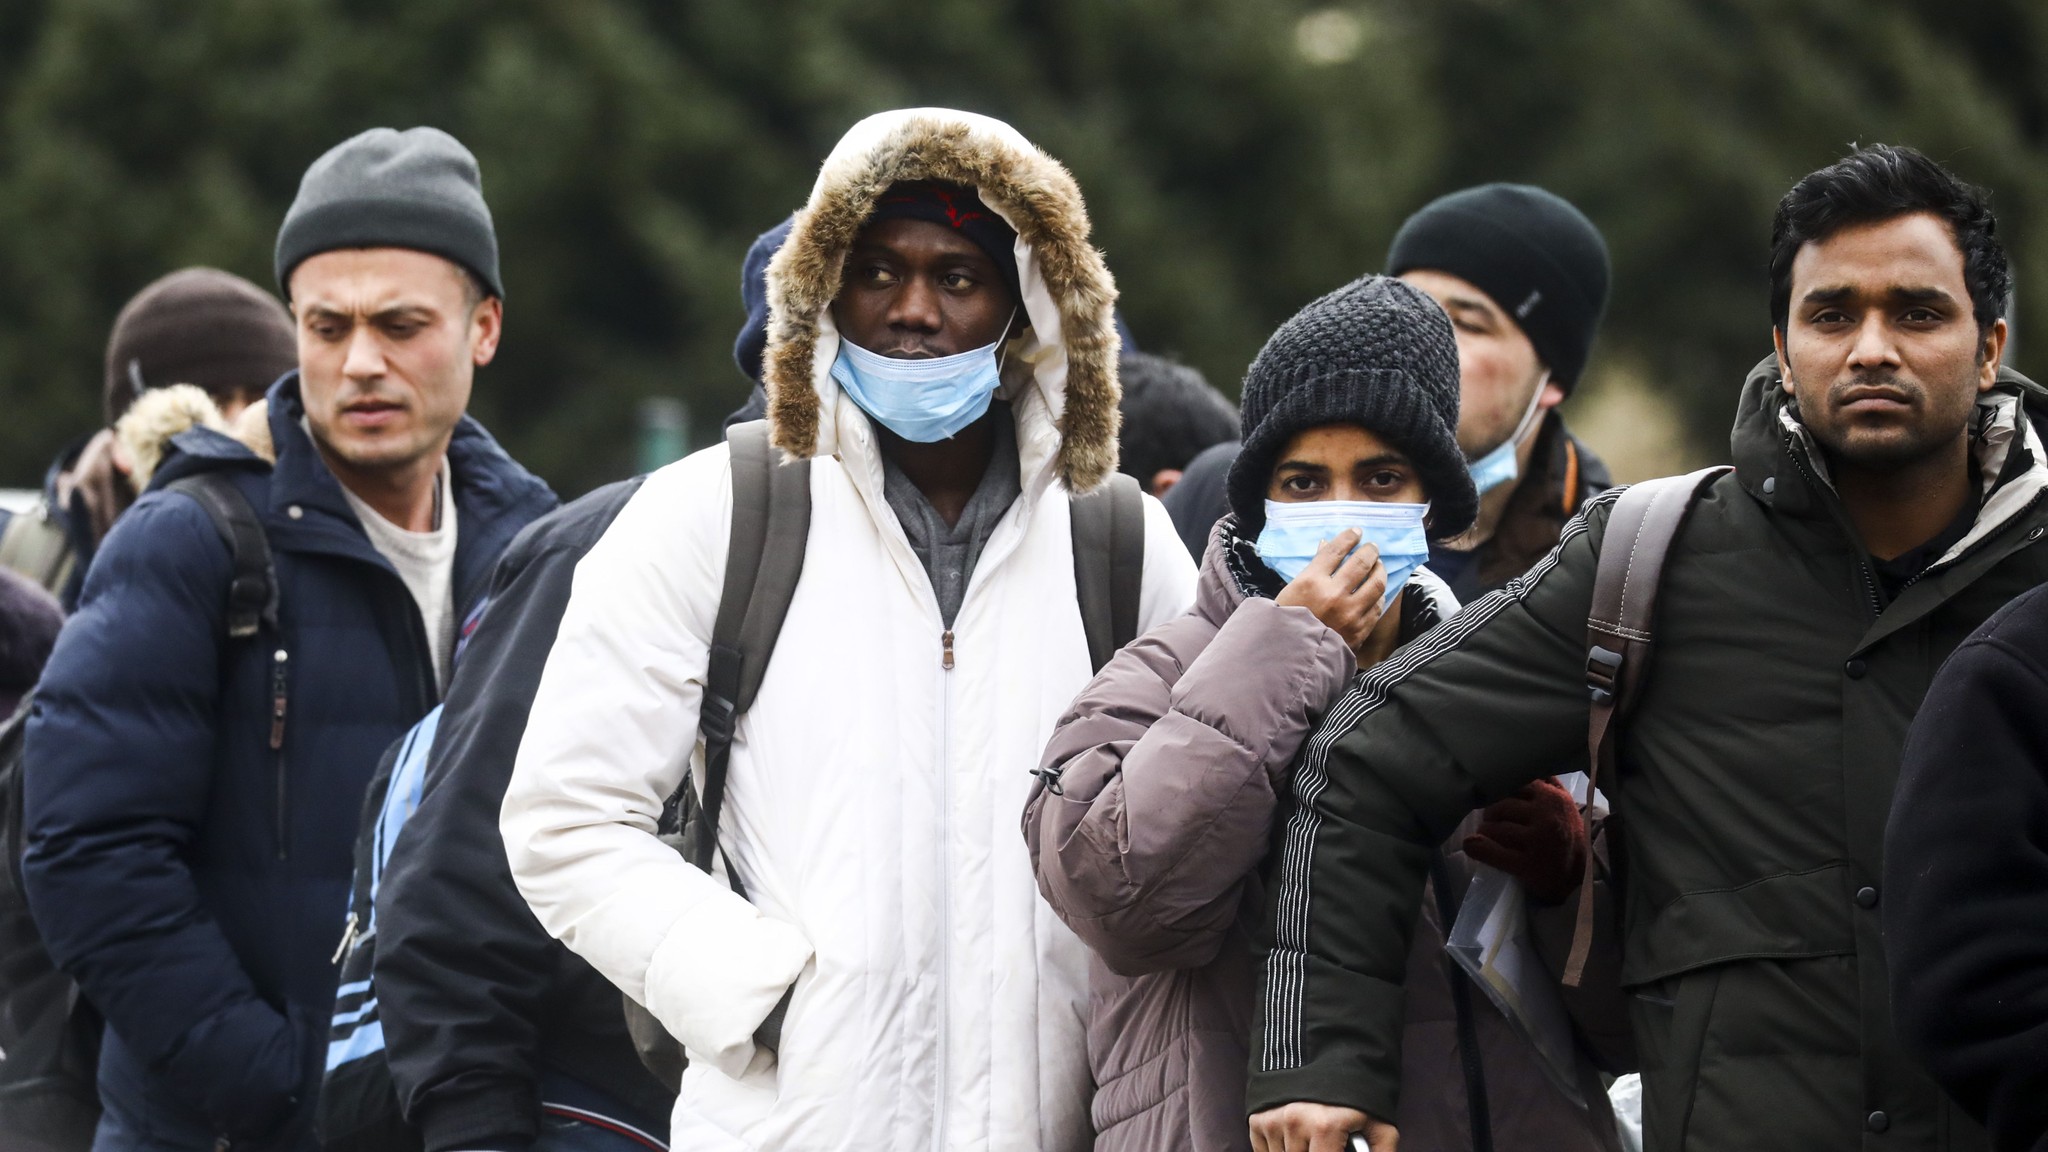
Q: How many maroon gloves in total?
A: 1